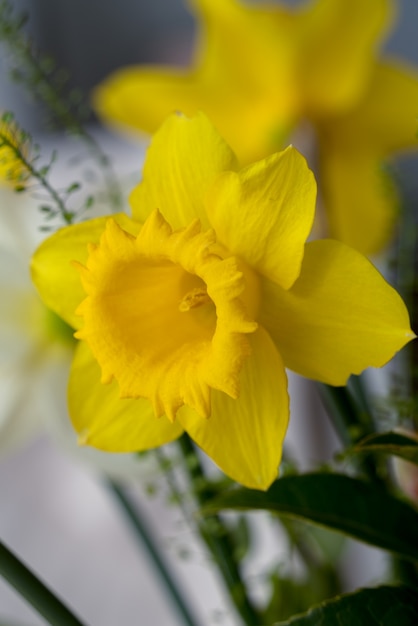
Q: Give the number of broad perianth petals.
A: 6